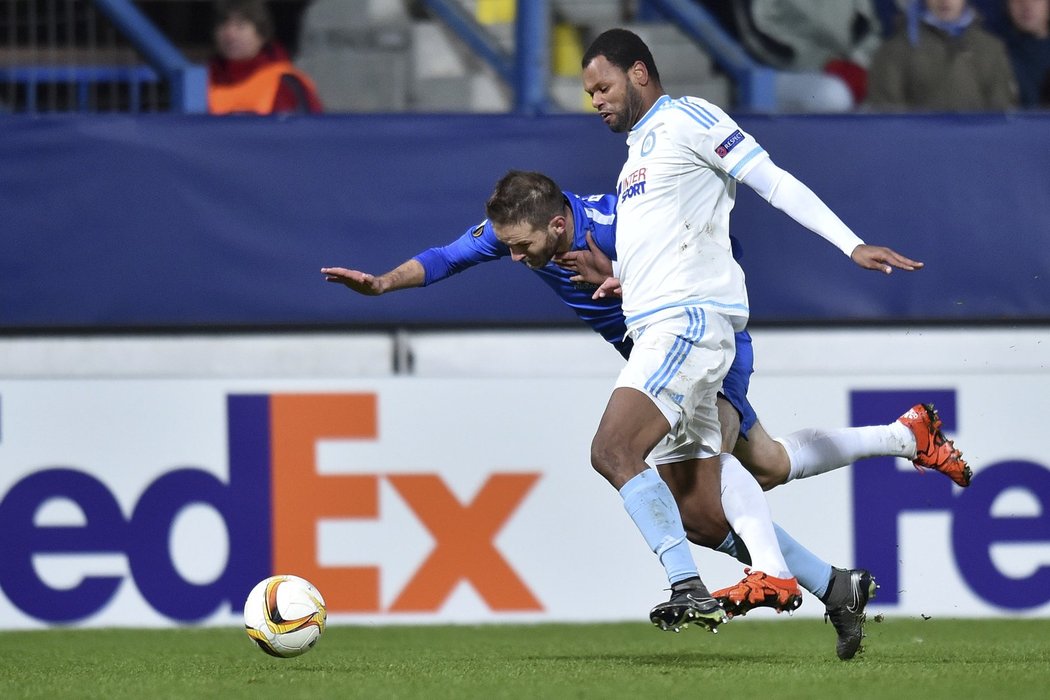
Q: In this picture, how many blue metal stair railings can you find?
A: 3